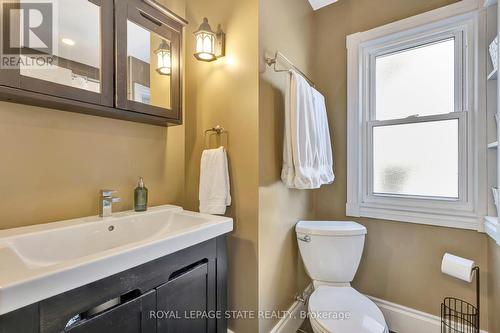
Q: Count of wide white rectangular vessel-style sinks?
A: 1